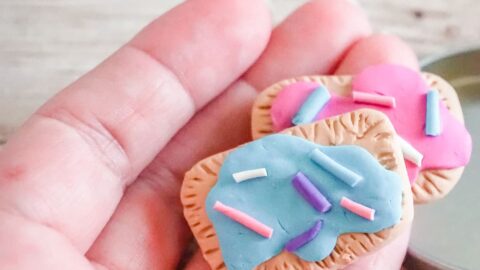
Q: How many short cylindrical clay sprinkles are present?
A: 10